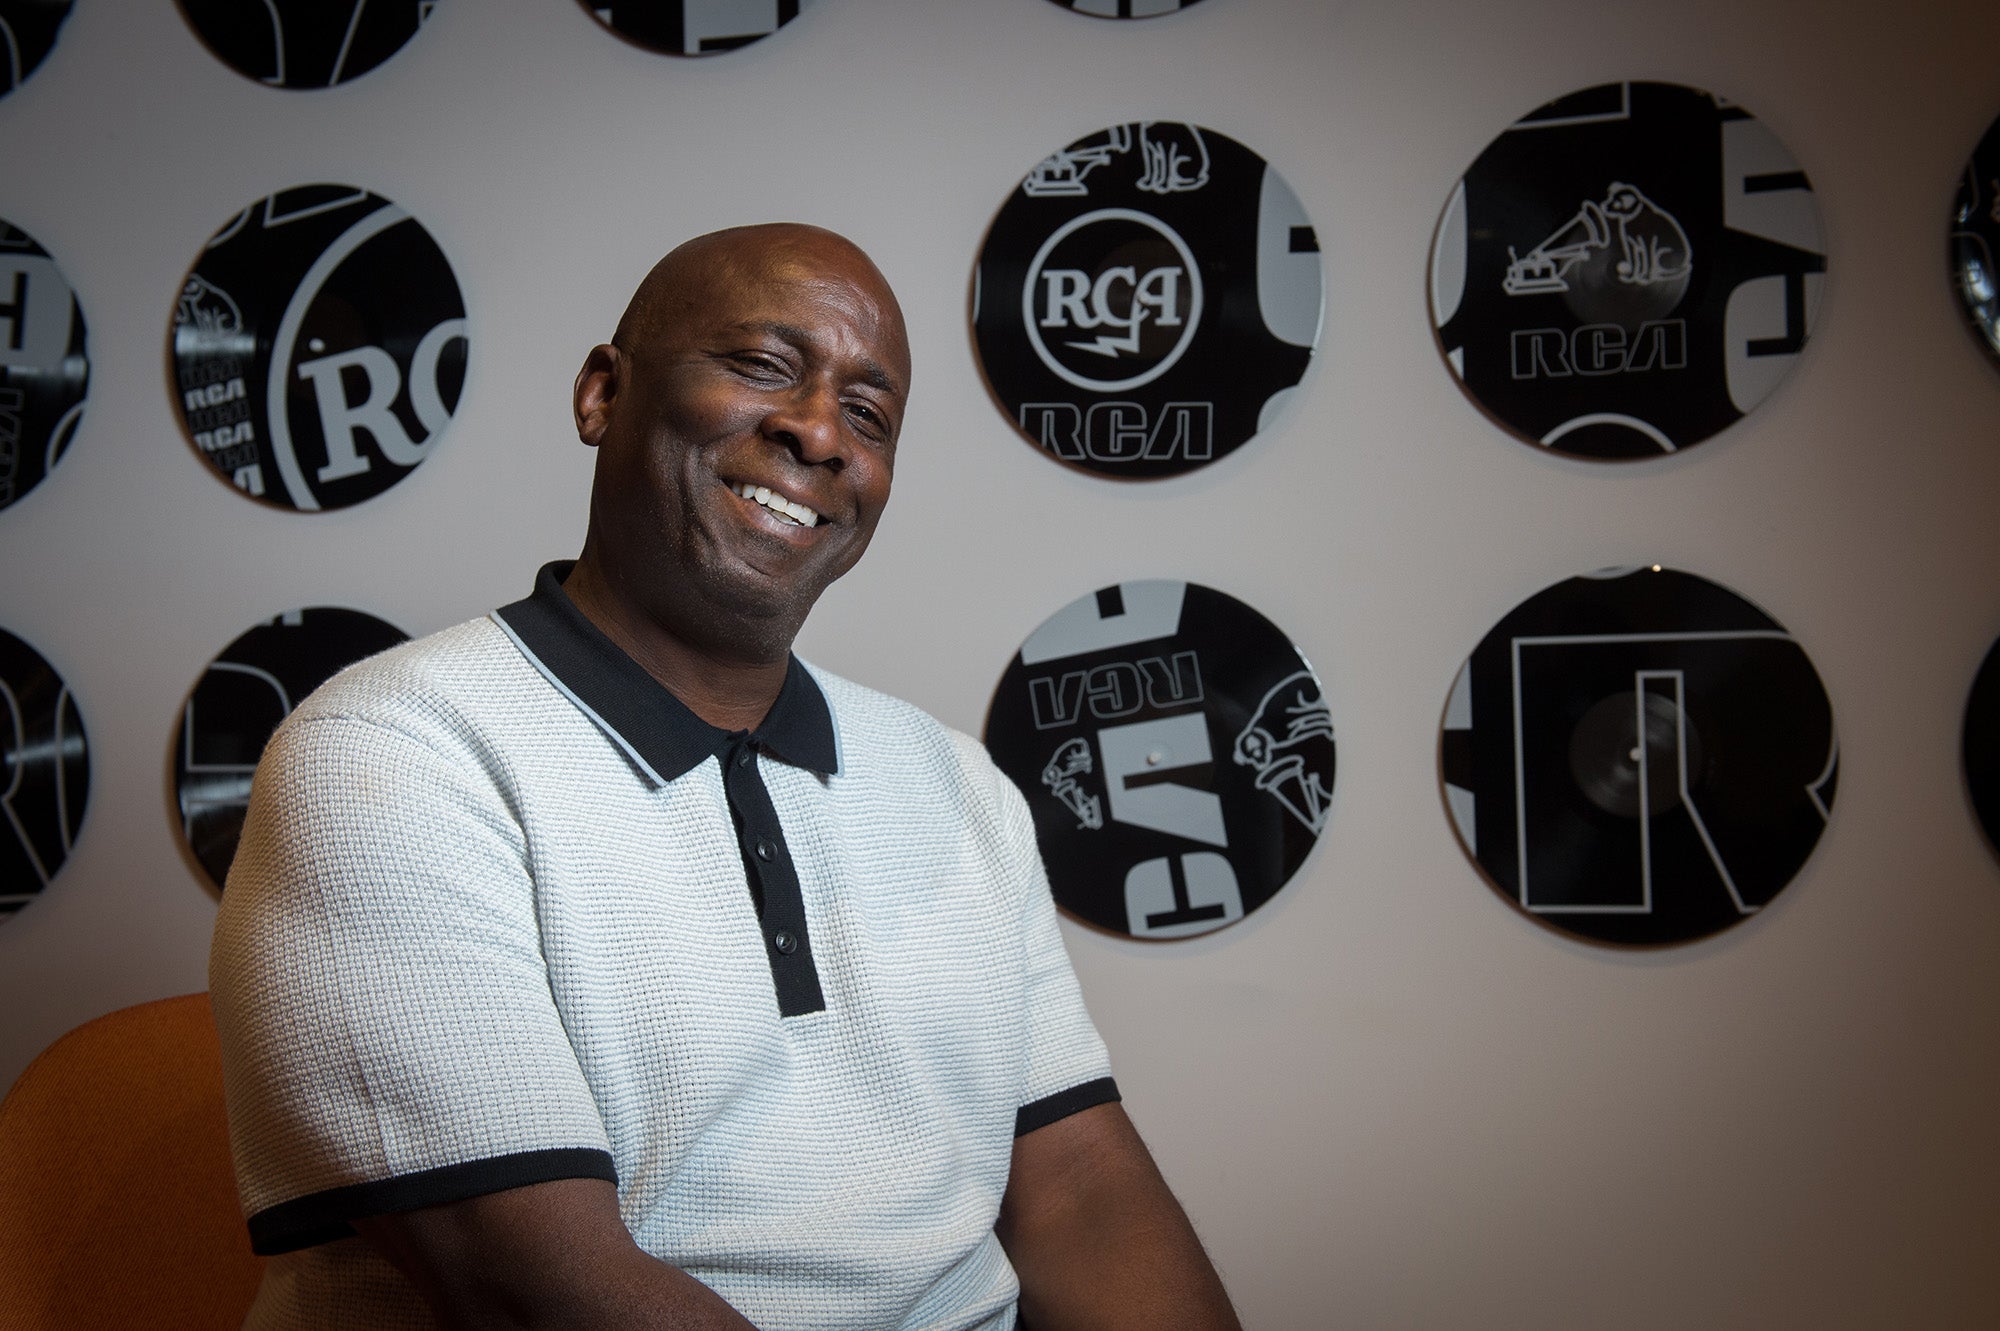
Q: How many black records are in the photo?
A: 14